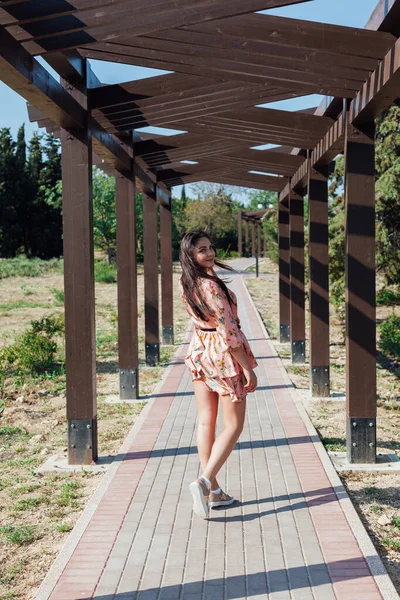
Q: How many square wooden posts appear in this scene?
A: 8